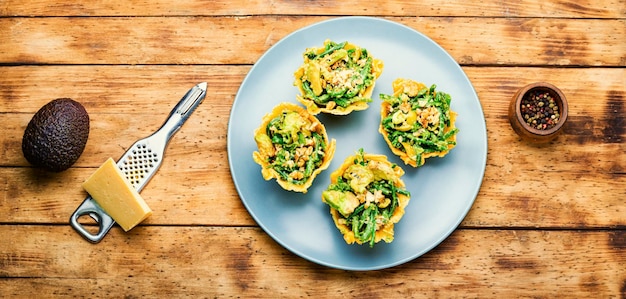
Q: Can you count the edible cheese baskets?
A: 4